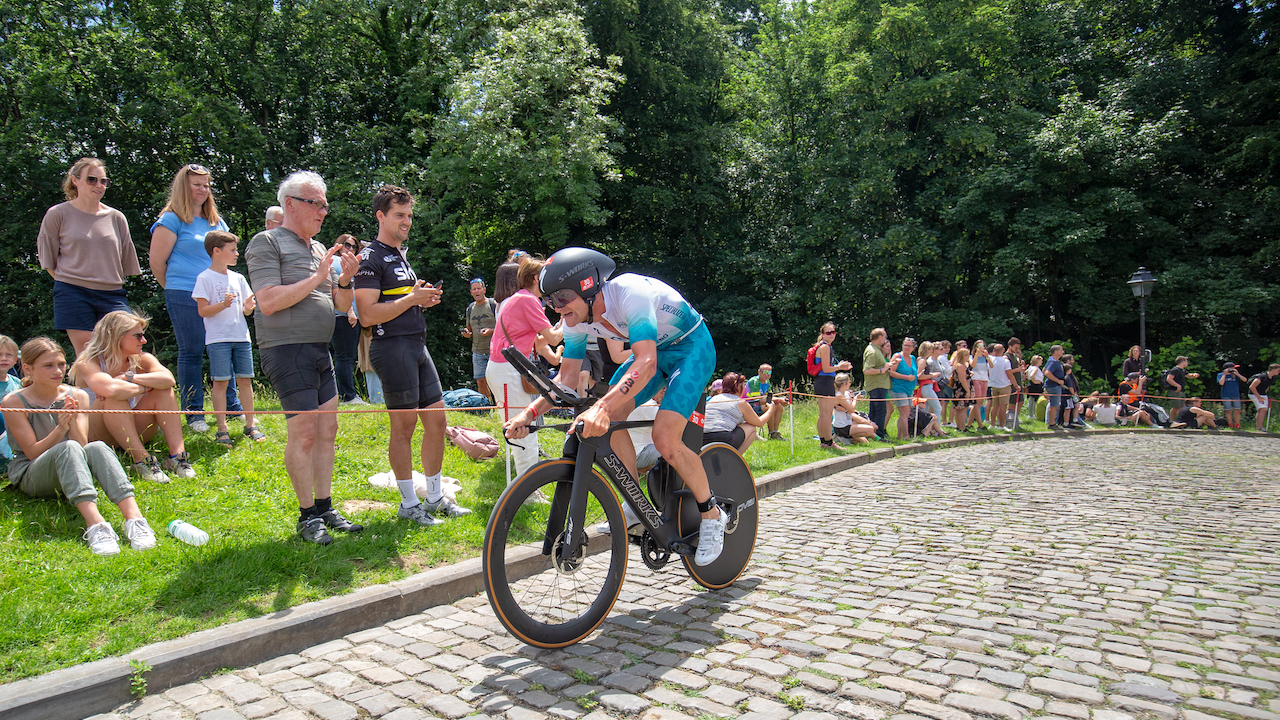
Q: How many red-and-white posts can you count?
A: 6